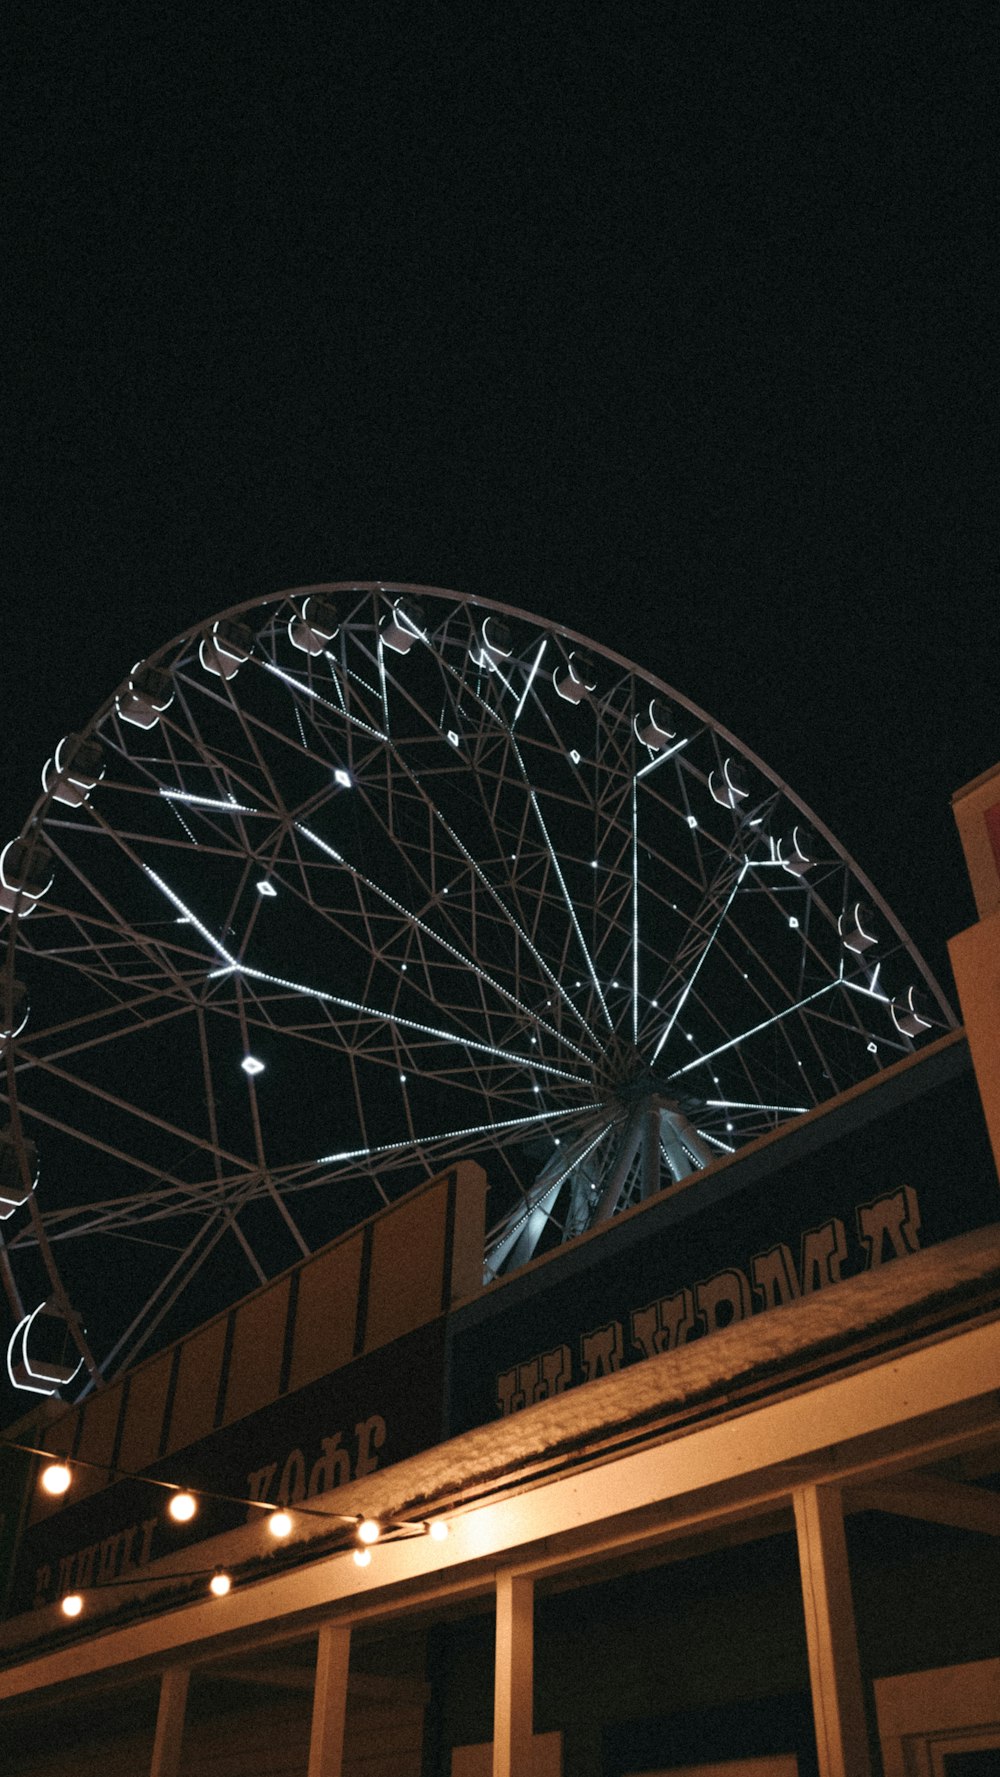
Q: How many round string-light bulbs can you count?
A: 8